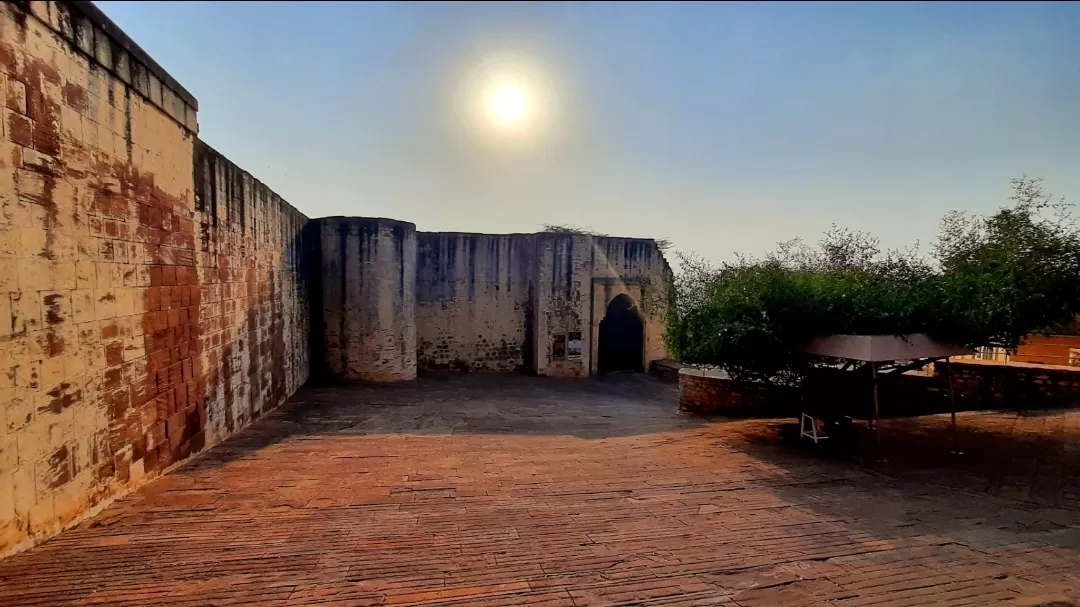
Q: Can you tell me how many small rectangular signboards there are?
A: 2